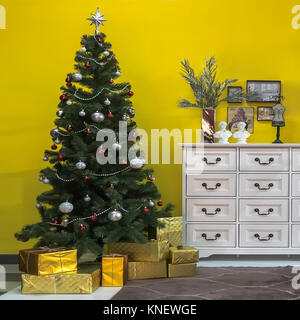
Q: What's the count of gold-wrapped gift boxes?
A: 8